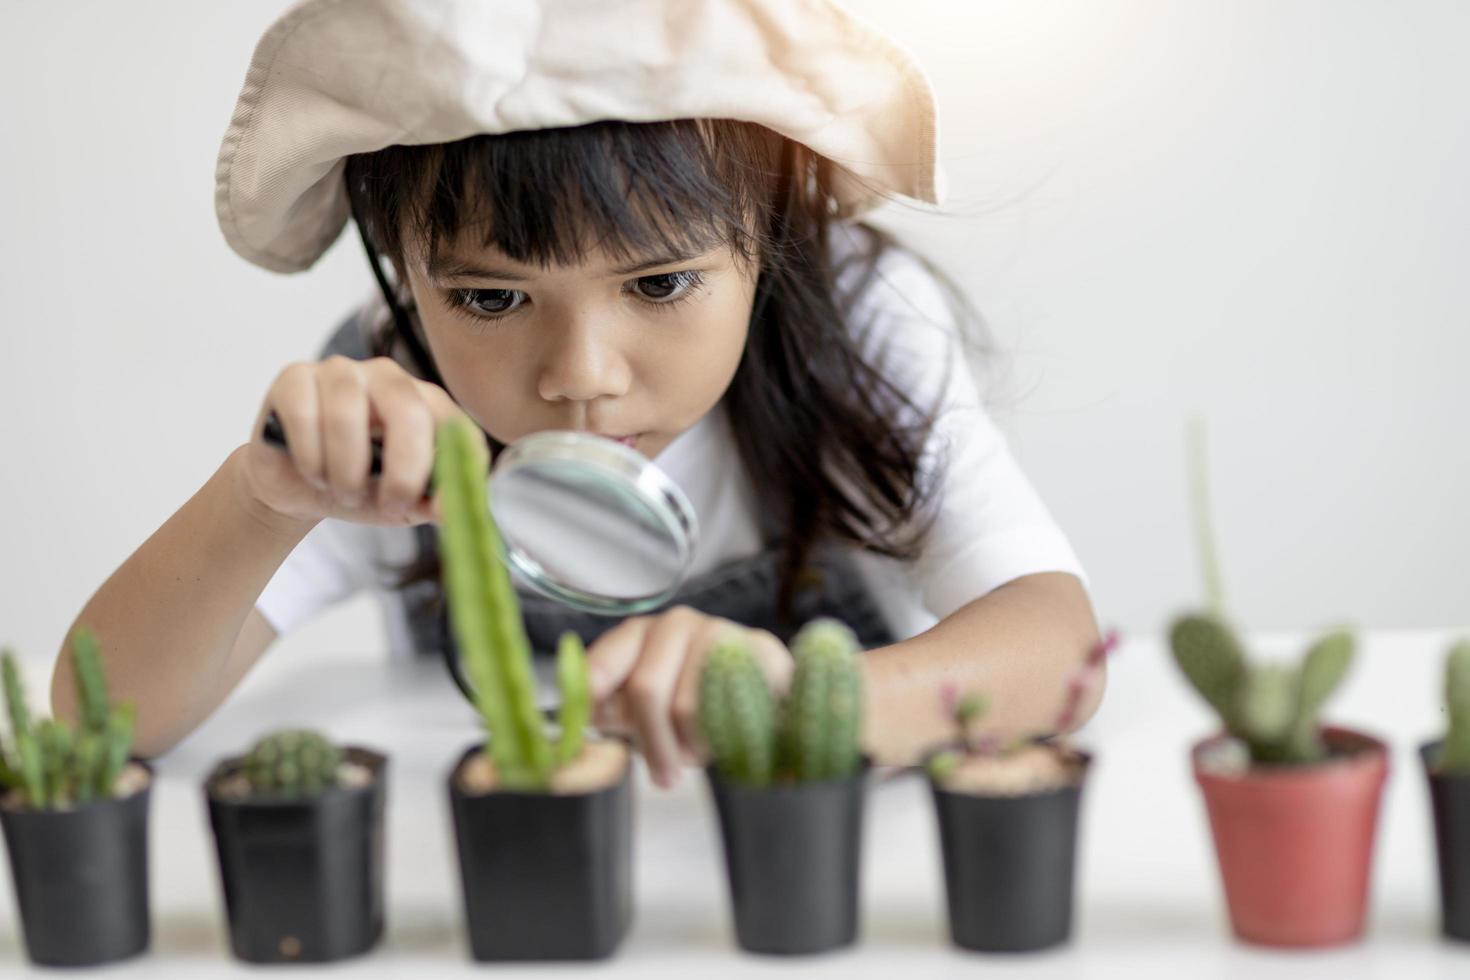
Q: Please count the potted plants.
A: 7